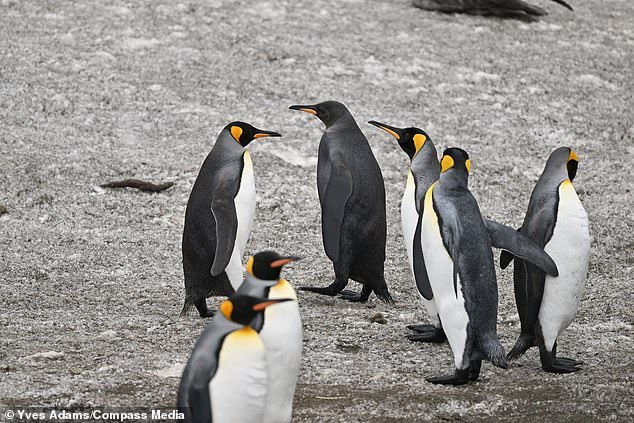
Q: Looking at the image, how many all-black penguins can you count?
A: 1